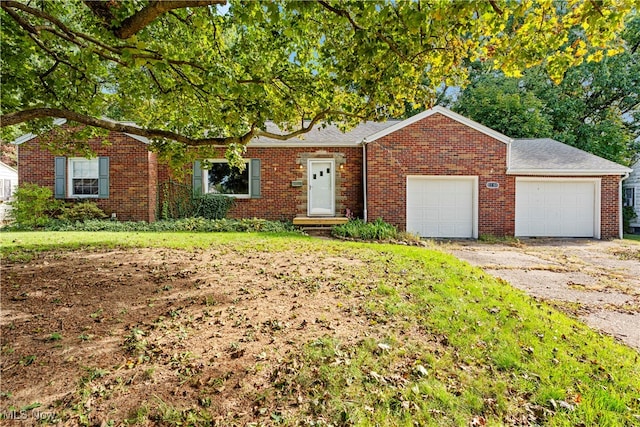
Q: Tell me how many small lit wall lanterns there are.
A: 2